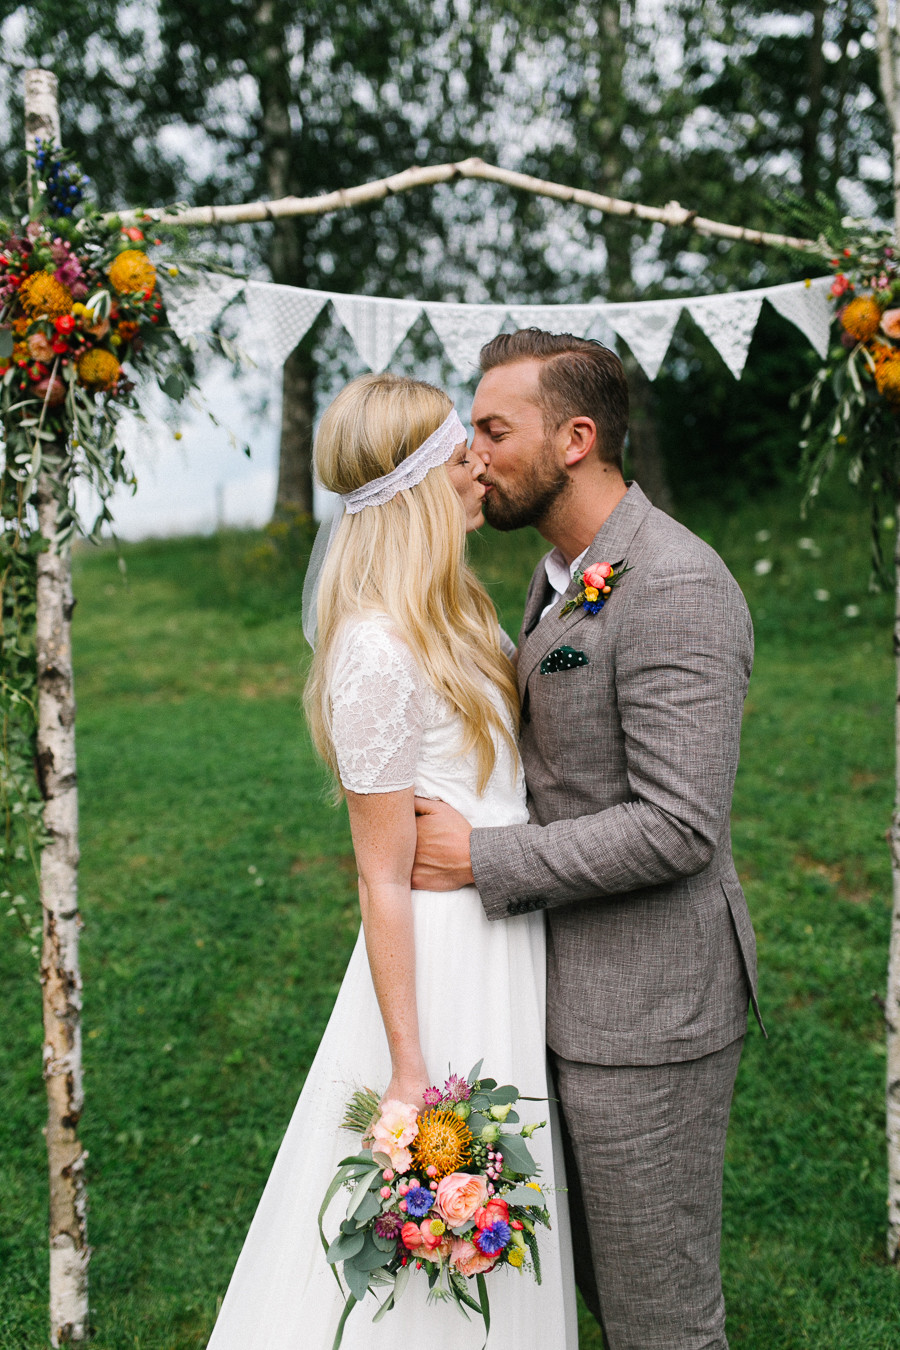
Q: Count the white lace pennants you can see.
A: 8